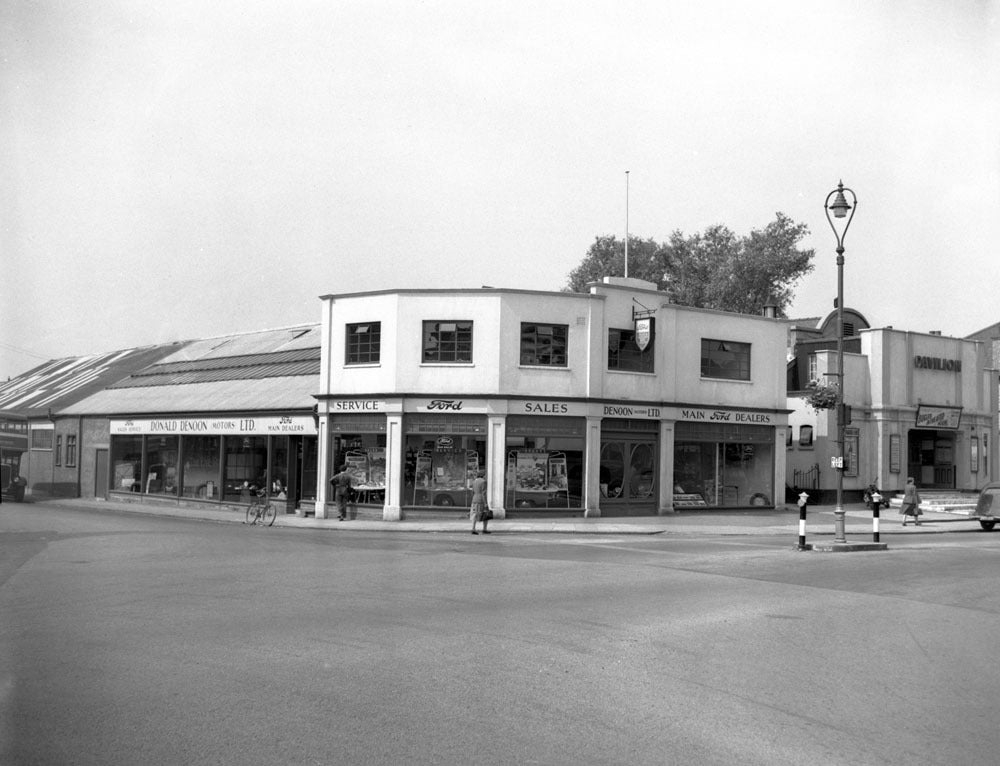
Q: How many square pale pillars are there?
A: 6